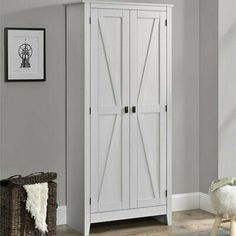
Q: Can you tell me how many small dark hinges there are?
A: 6